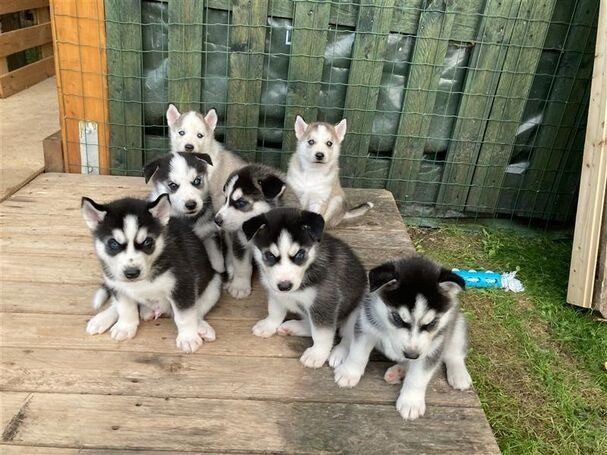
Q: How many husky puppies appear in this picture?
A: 7